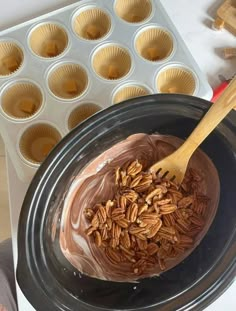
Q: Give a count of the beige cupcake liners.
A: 12